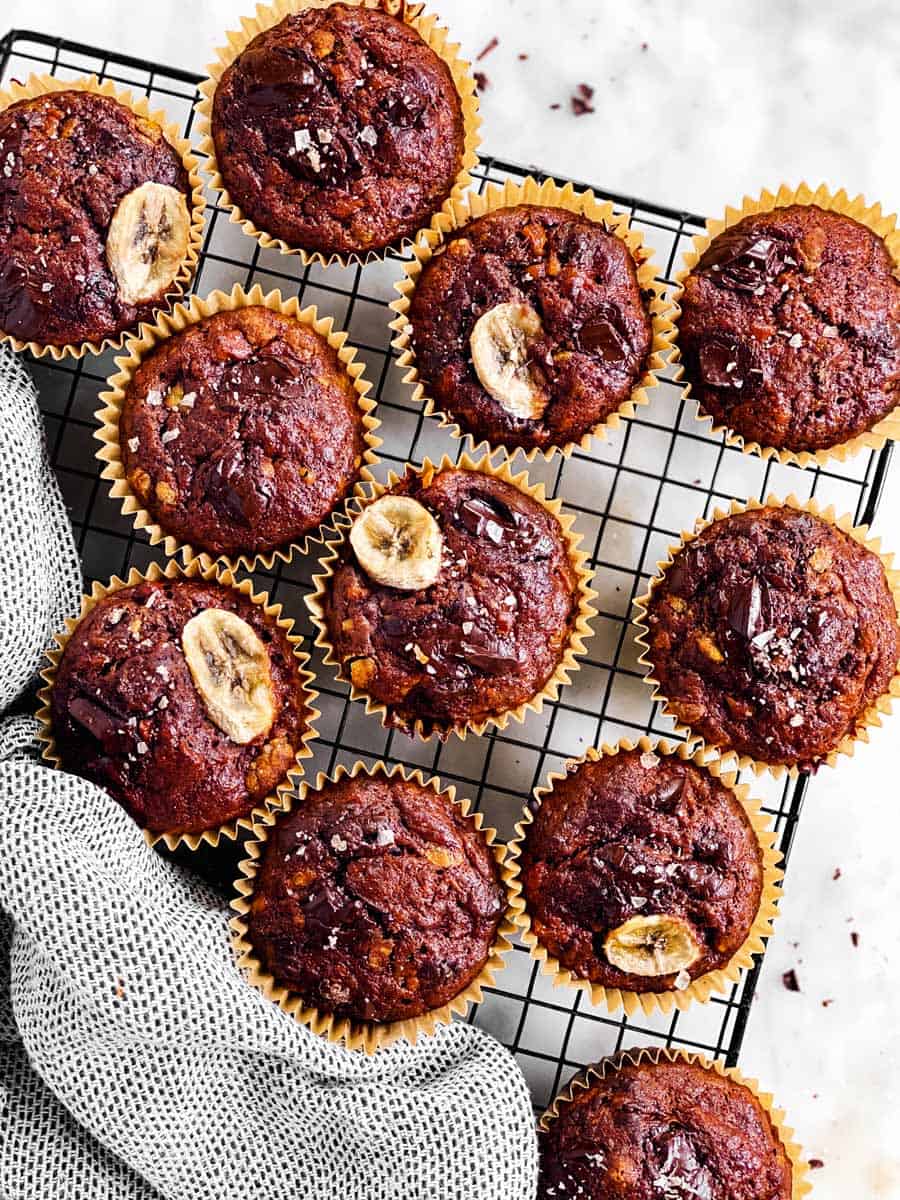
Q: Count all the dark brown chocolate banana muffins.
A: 11